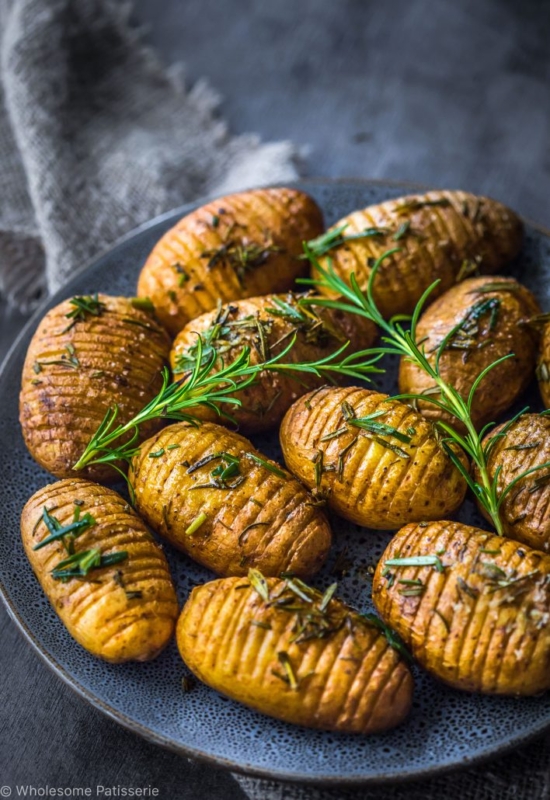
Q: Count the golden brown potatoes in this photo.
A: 12